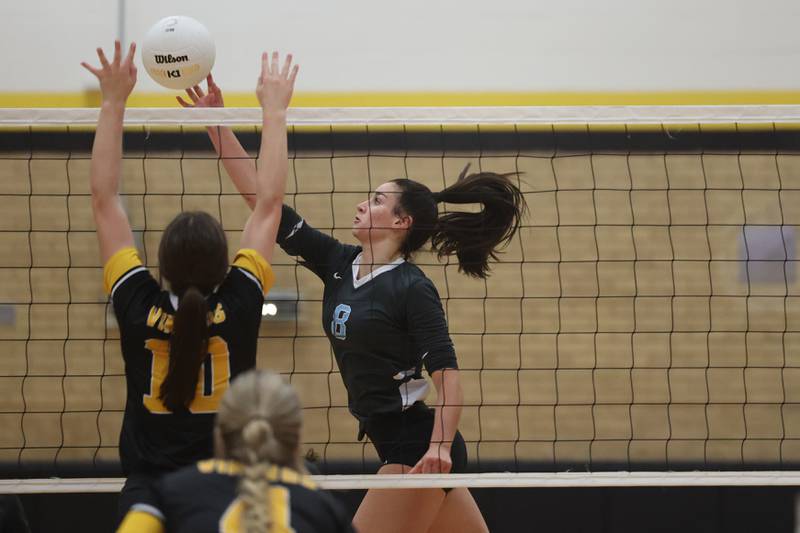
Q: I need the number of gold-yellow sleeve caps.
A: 3